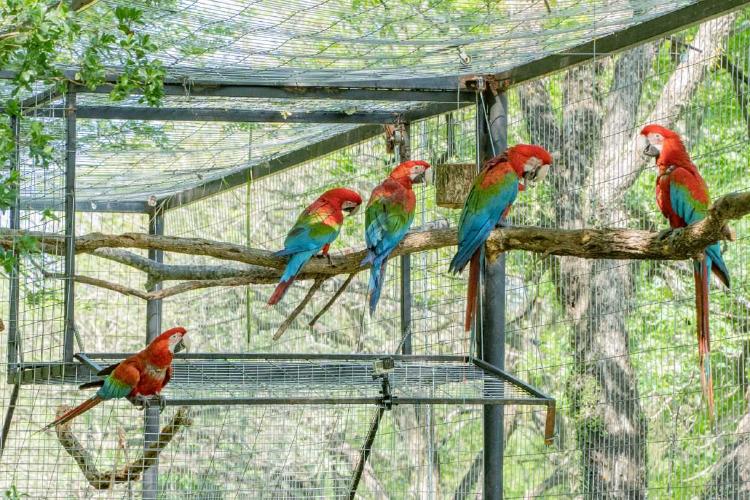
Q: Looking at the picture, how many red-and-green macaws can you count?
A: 5